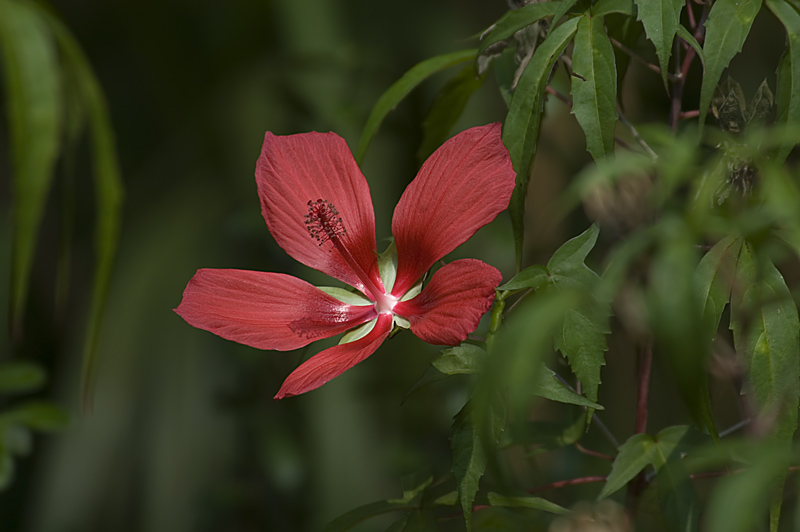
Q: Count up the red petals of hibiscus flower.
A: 5